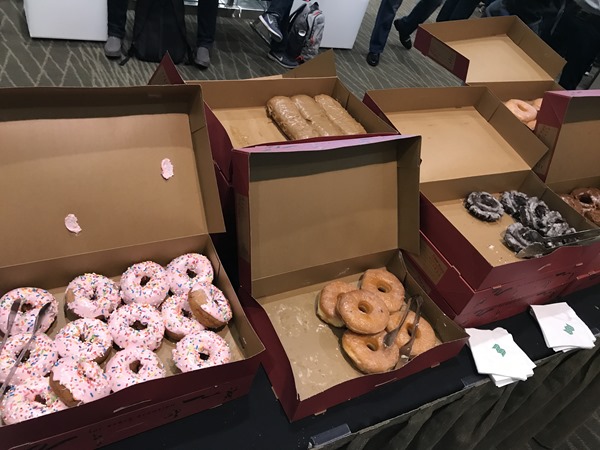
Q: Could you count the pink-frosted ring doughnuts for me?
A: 13